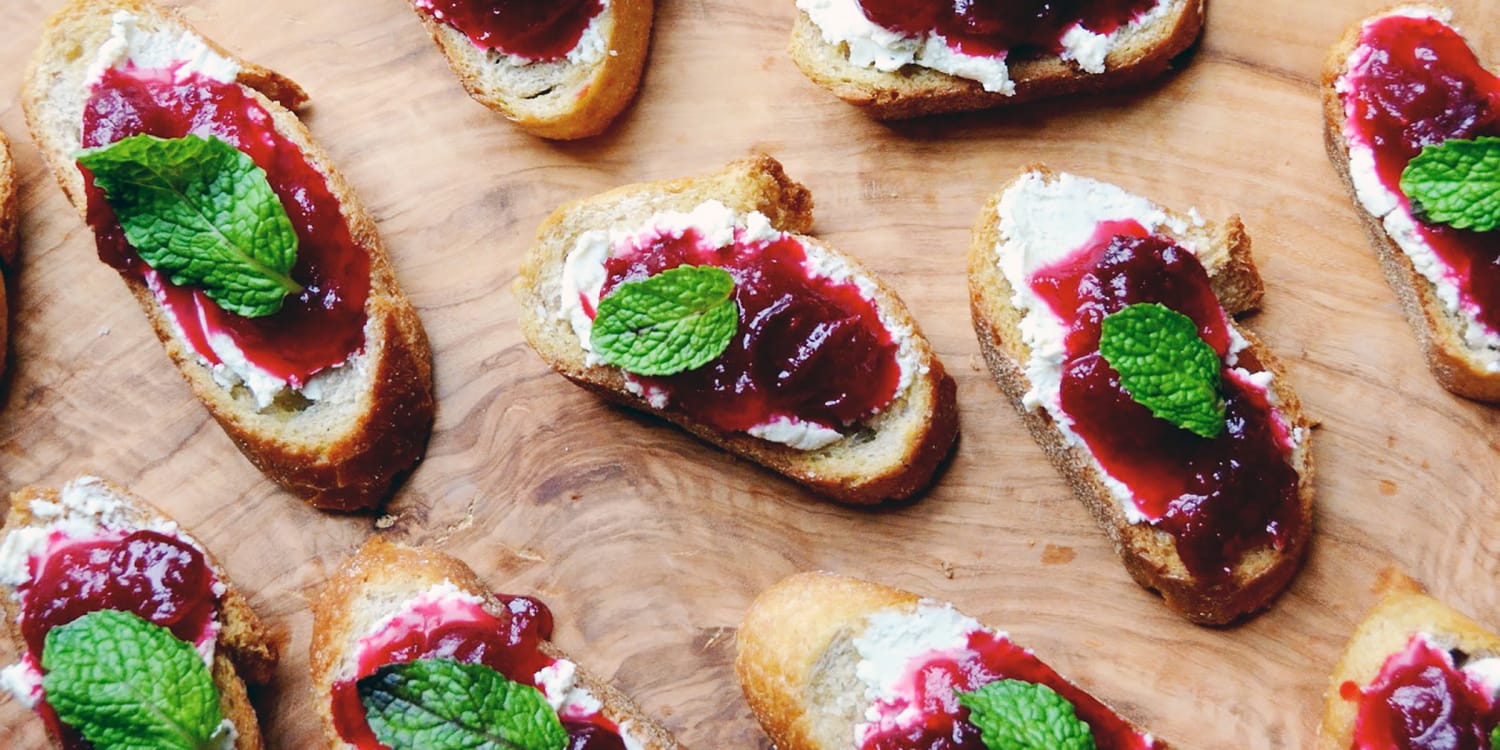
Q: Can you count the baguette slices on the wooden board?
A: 11